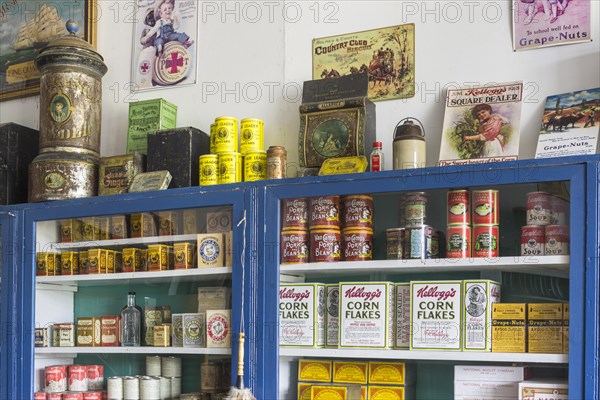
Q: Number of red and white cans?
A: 11